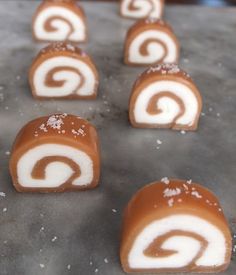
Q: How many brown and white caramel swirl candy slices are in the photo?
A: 7